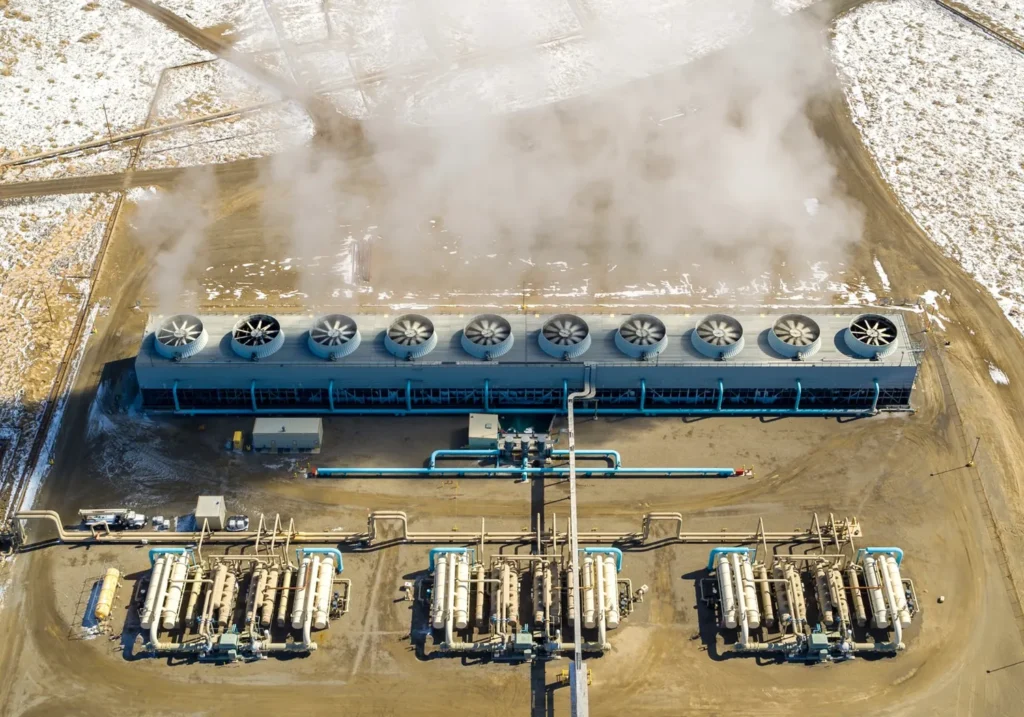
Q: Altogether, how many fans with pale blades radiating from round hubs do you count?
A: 10